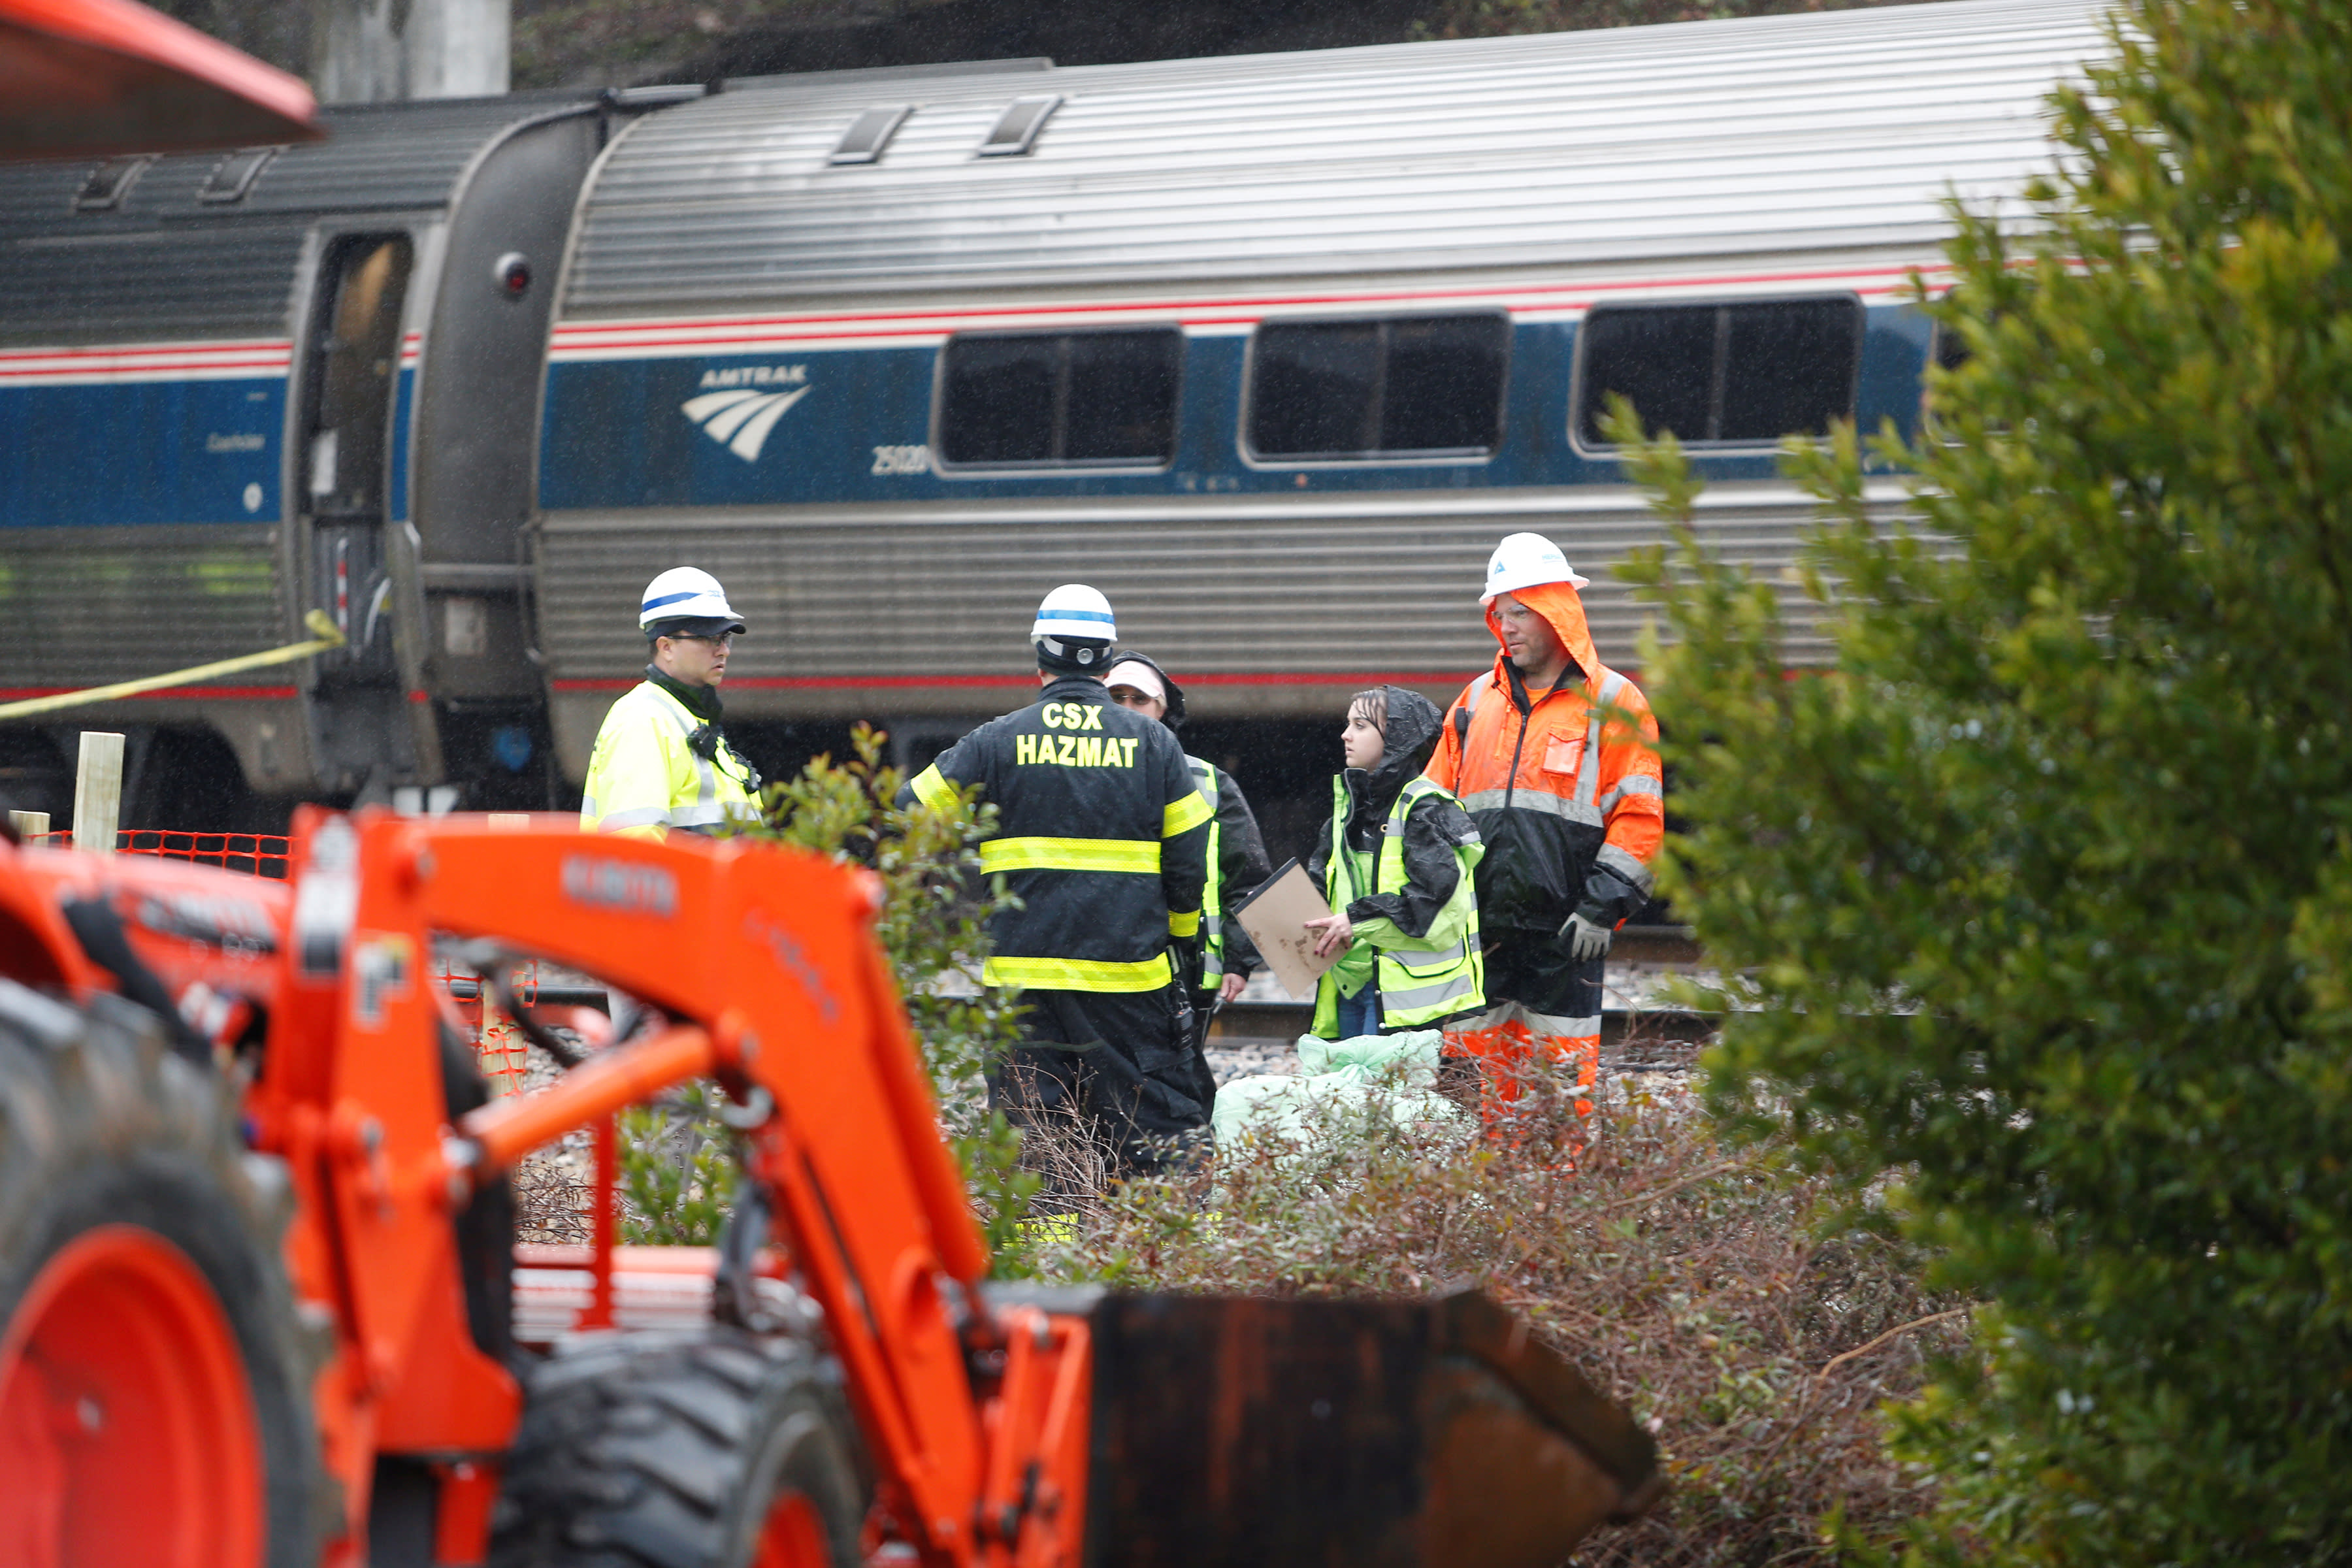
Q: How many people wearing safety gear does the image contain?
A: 5